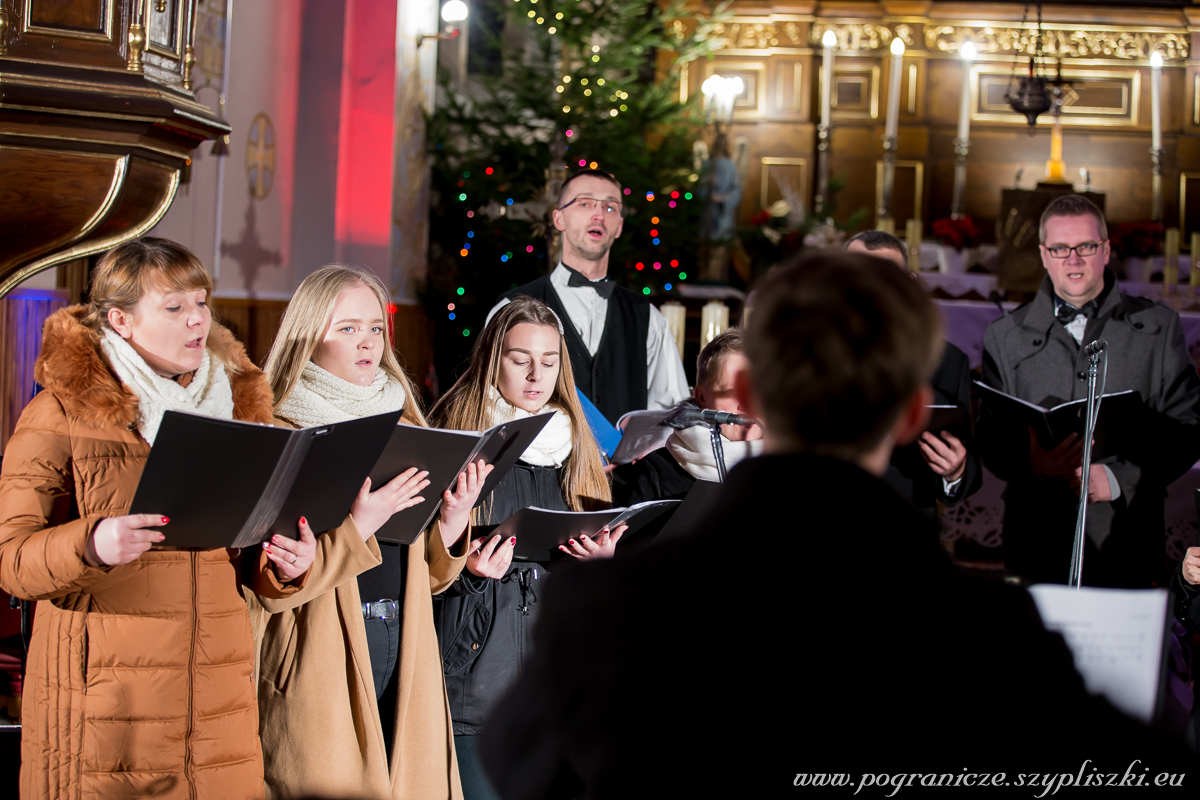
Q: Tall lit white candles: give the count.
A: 4